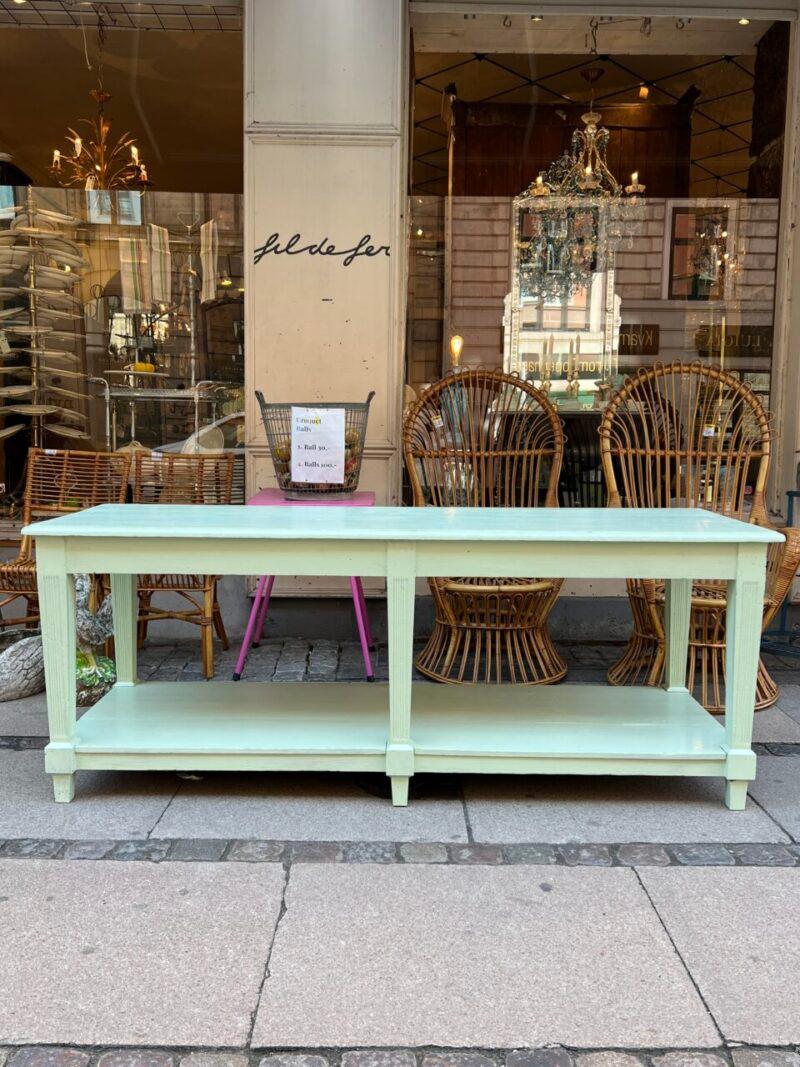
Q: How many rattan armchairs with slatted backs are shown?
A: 2